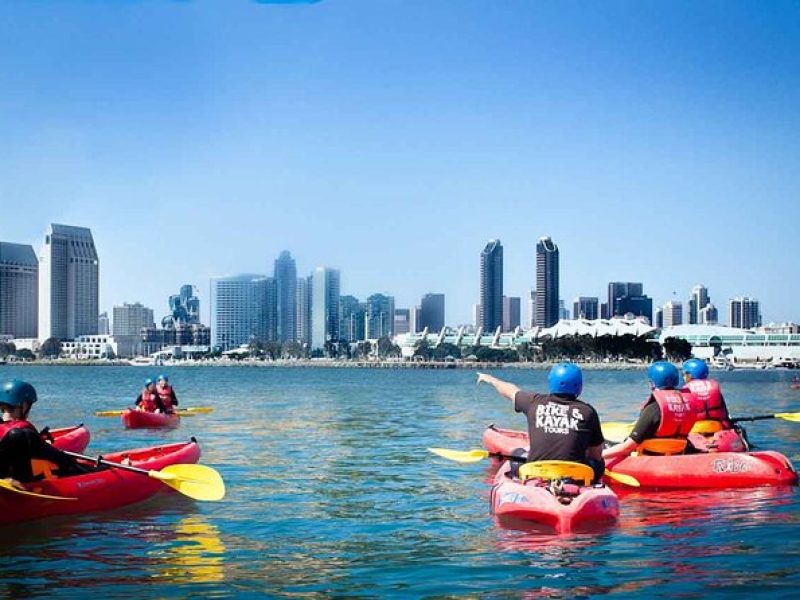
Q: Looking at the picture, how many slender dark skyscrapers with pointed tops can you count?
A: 2